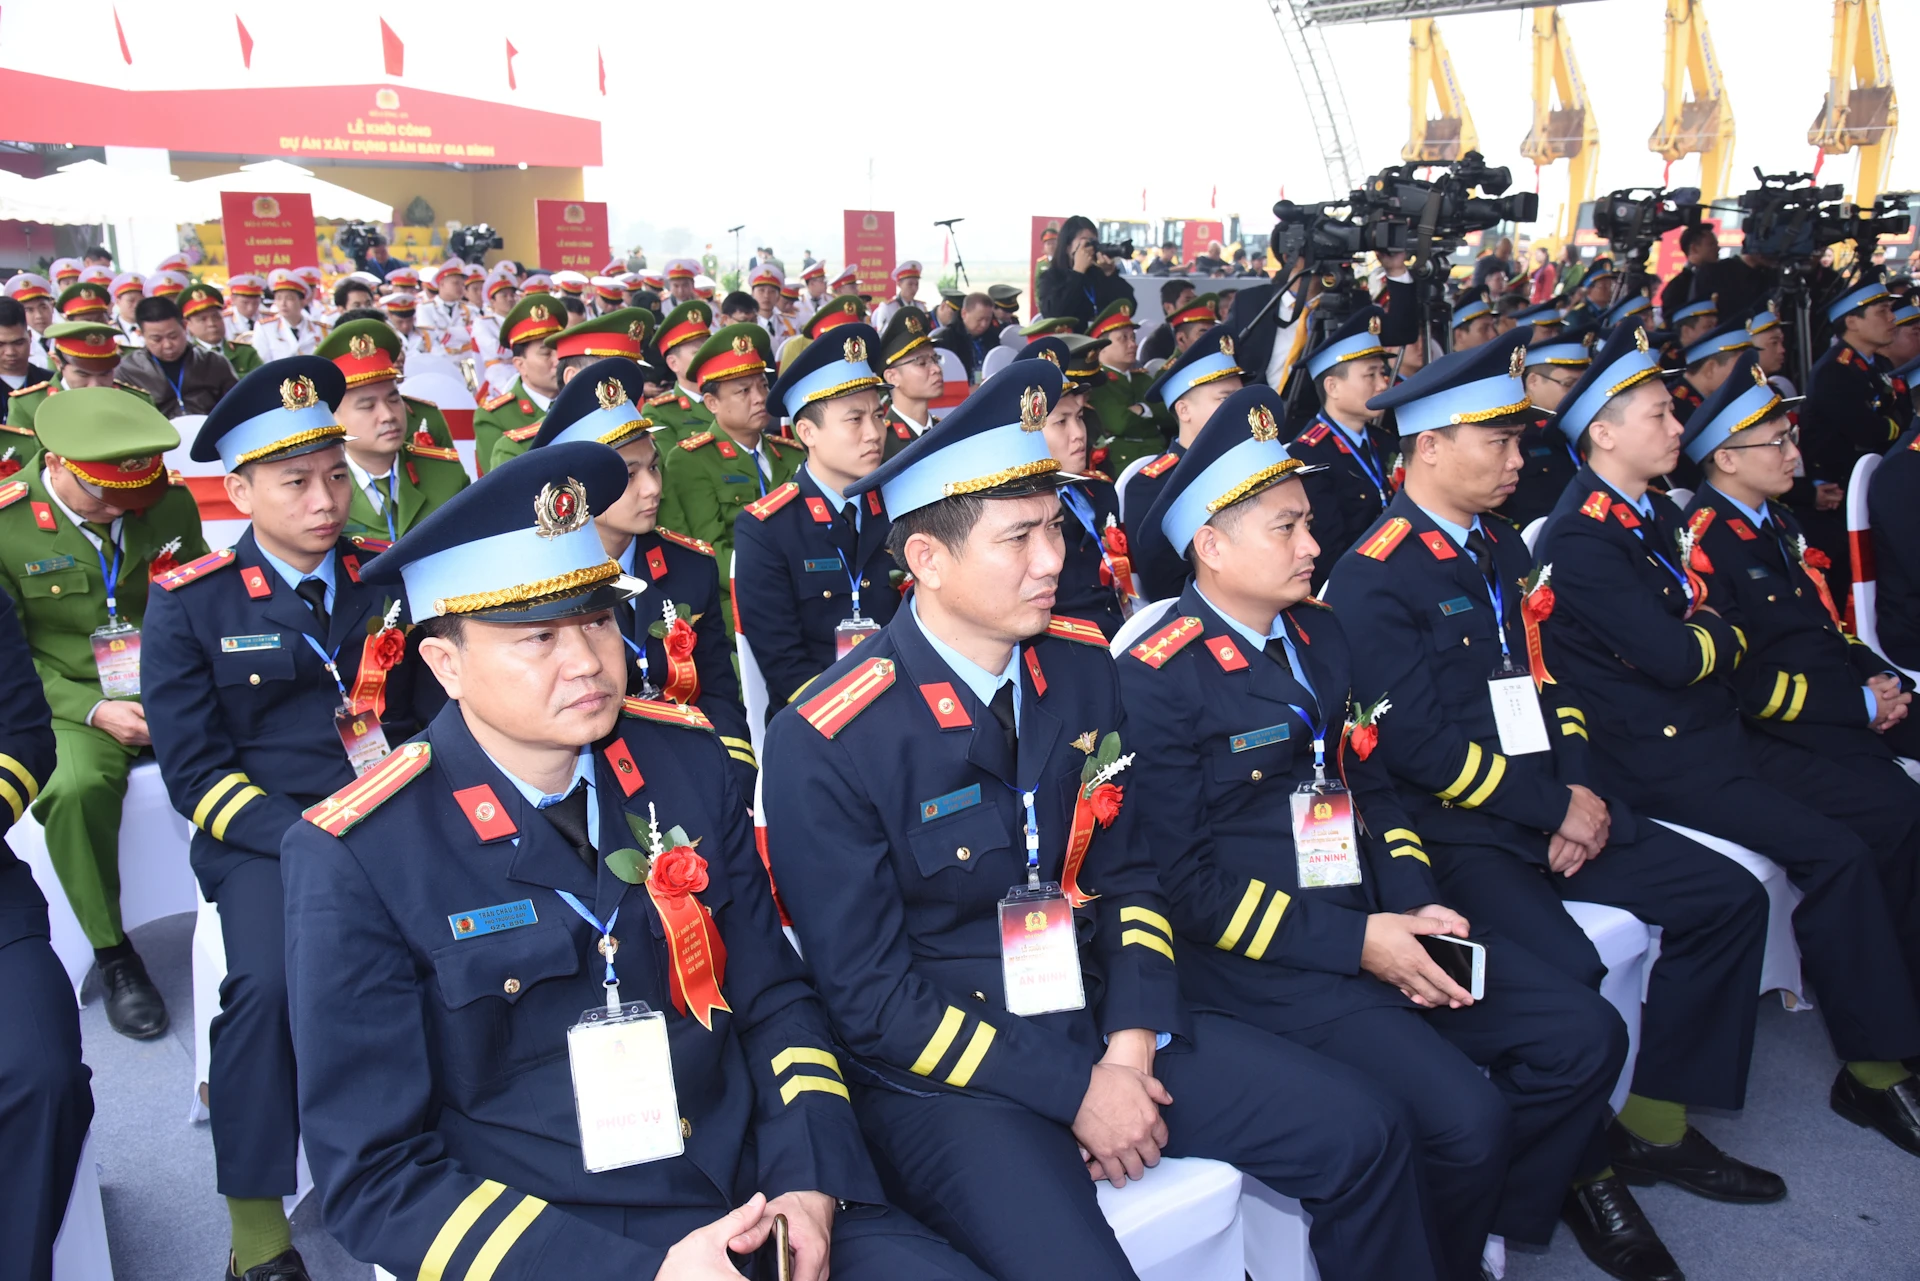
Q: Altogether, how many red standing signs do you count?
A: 6